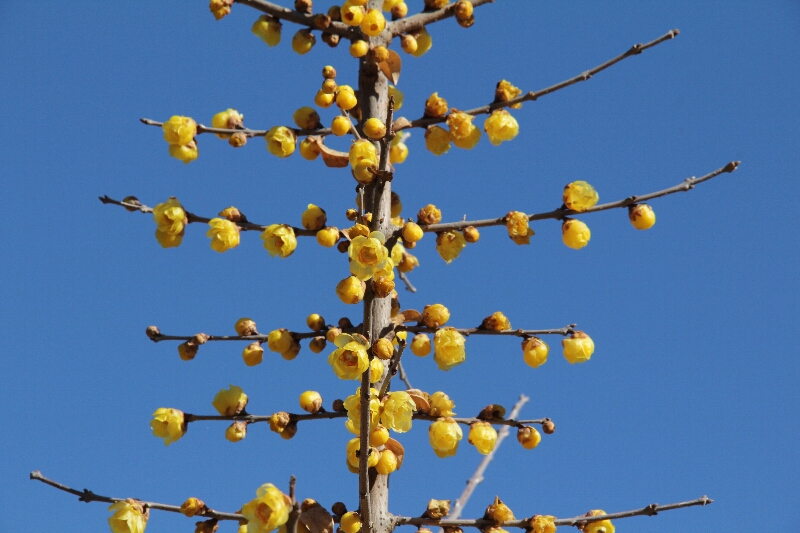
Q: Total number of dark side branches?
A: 12